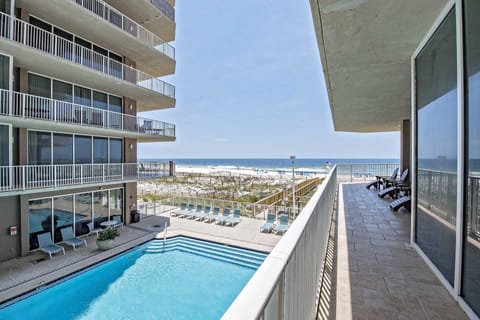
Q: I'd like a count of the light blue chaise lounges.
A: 11